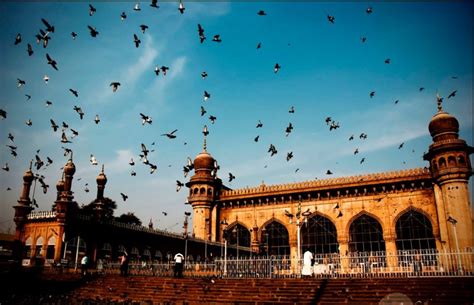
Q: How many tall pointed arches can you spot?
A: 5